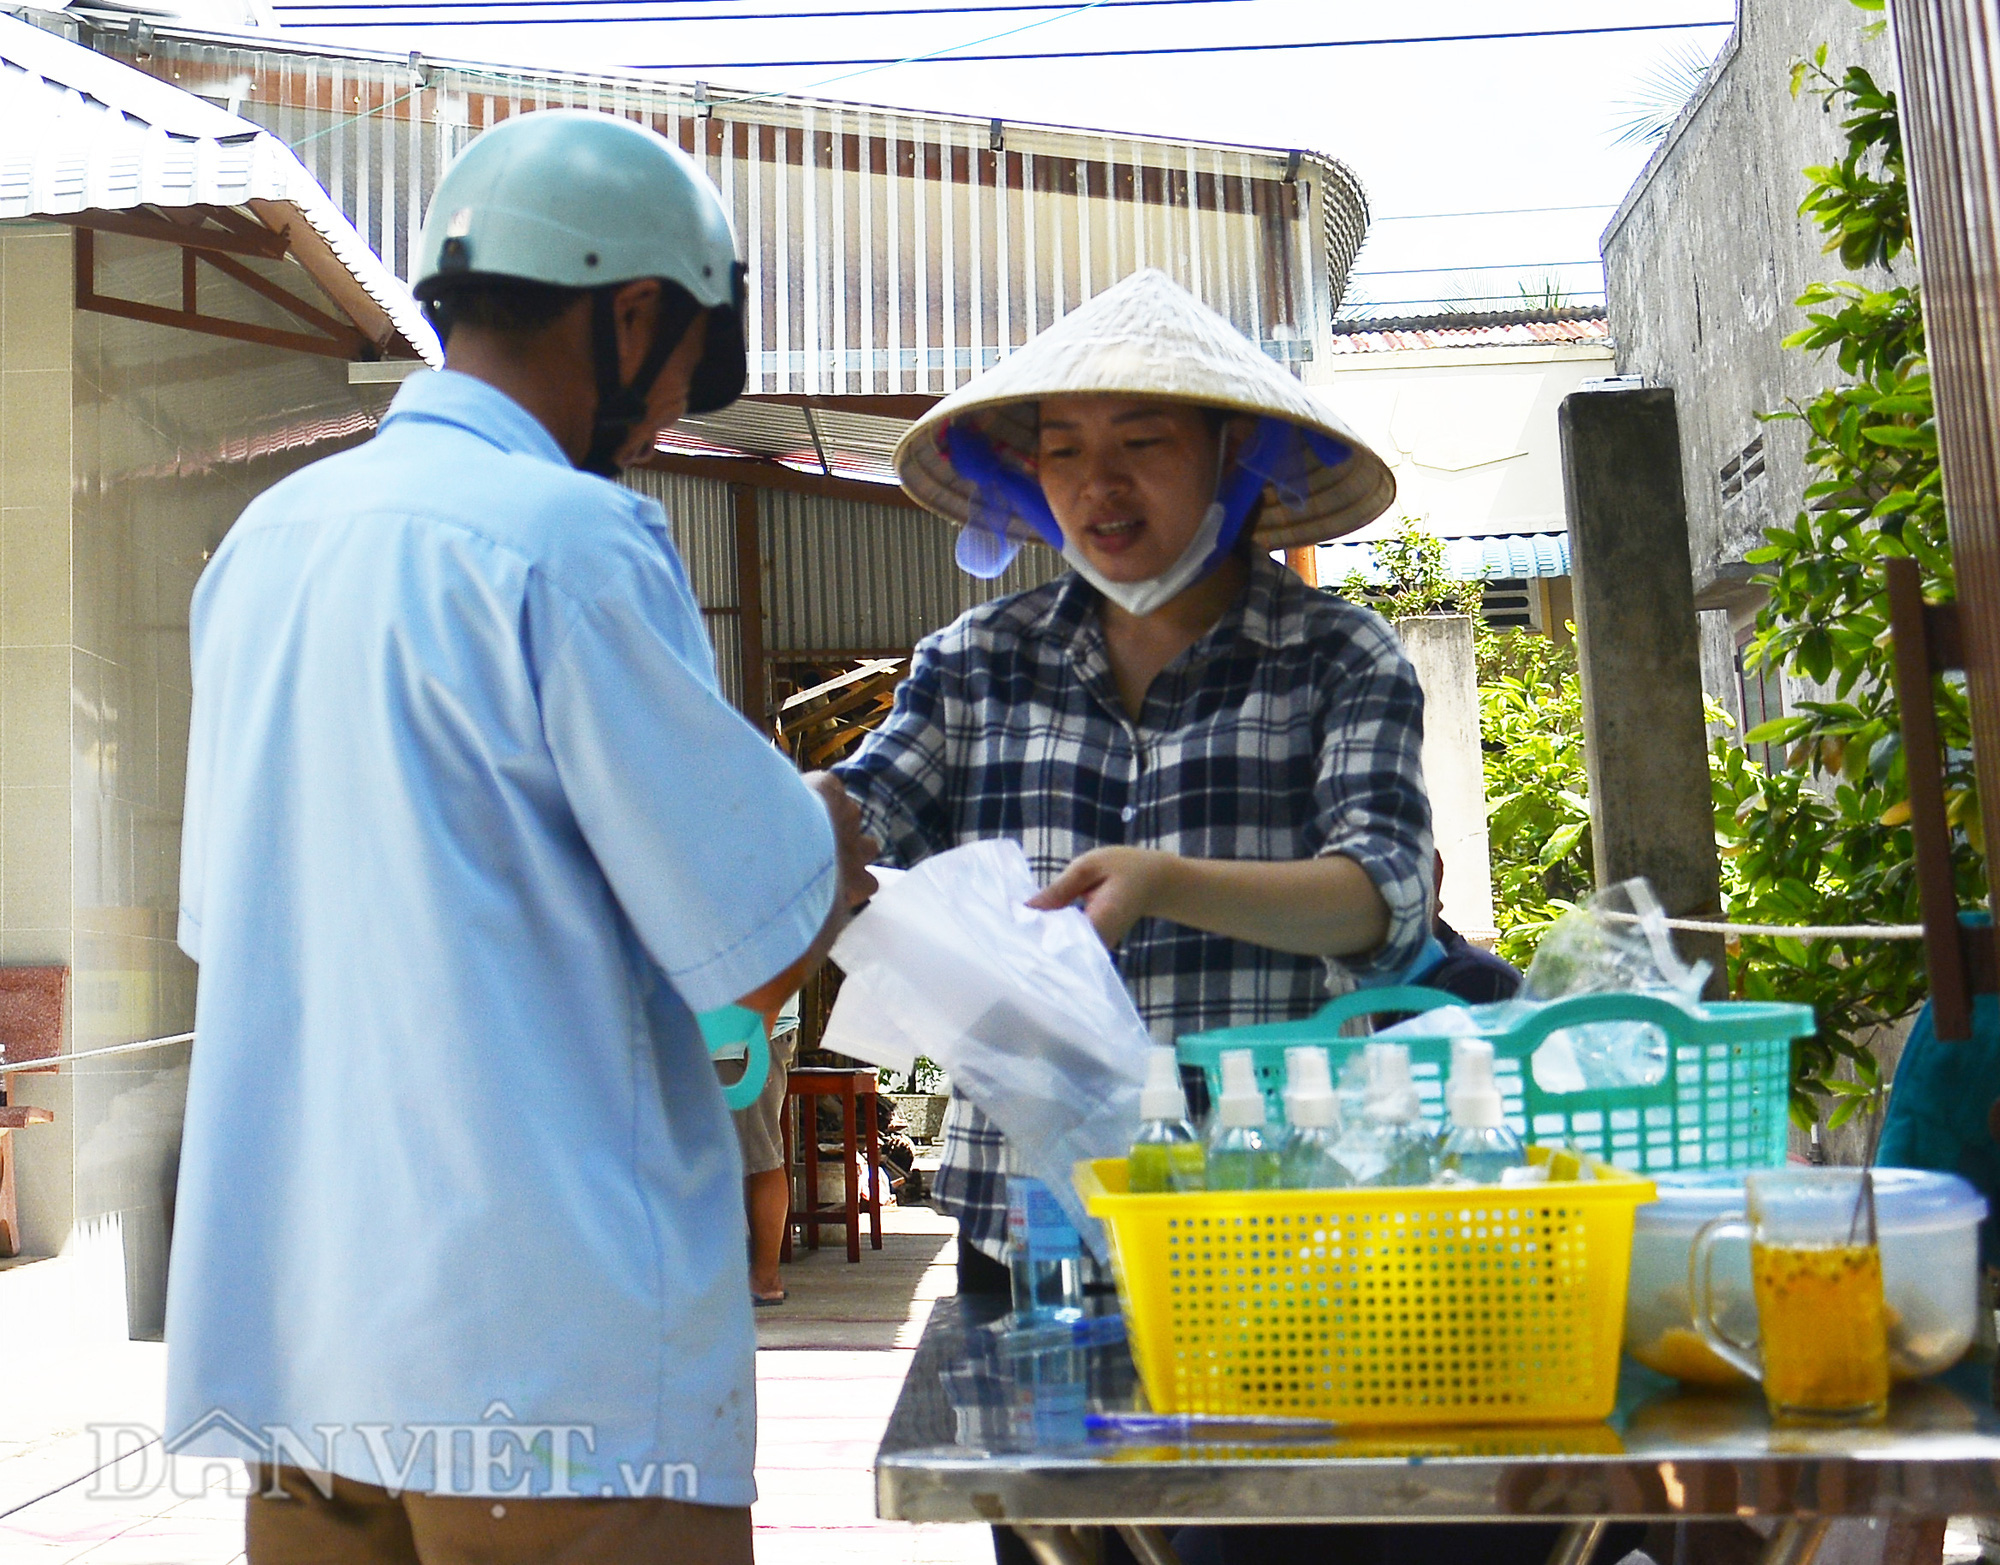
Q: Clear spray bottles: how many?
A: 5